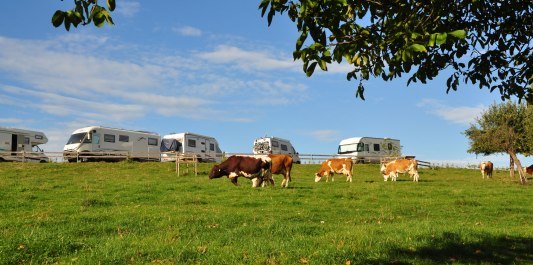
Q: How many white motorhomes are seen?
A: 5